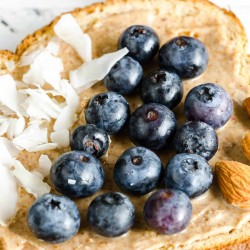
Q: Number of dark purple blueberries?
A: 15